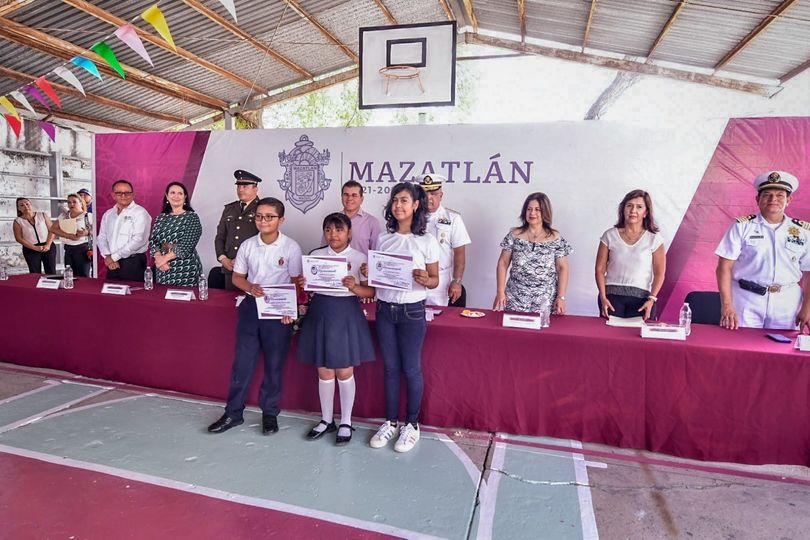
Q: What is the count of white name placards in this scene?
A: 6